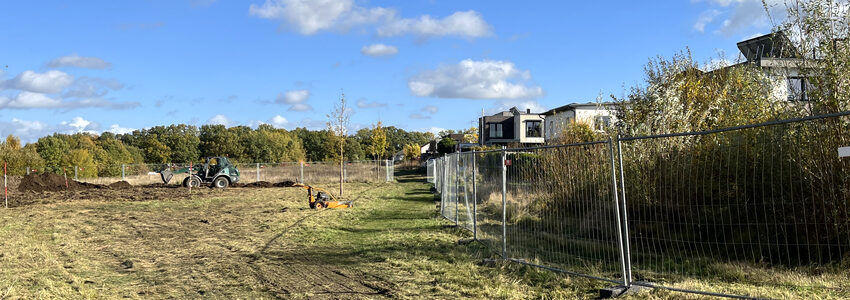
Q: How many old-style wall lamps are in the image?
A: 0